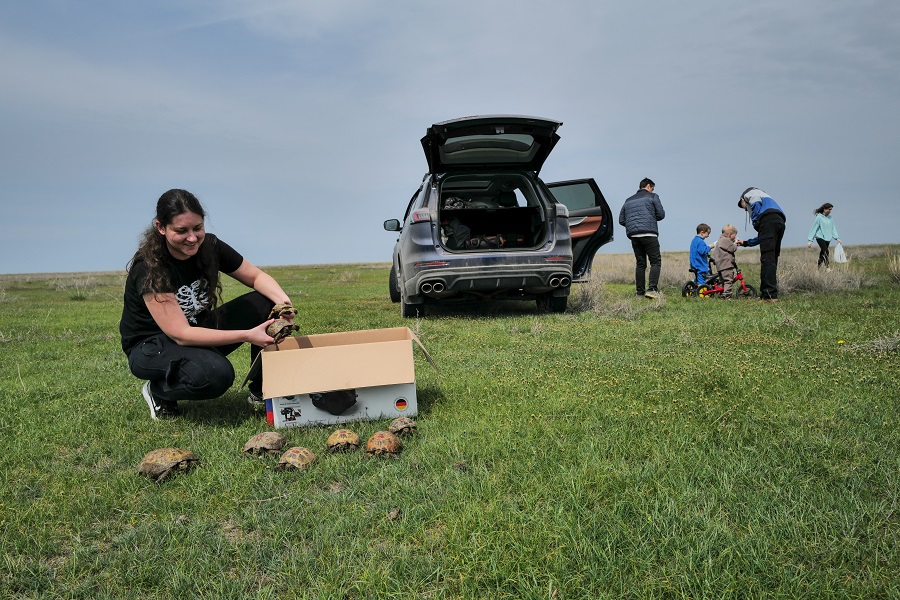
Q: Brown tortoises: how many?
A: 8